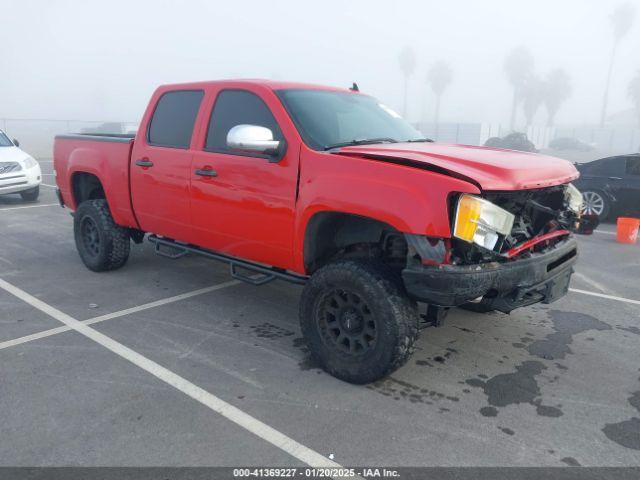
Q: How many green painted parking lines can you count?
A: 0